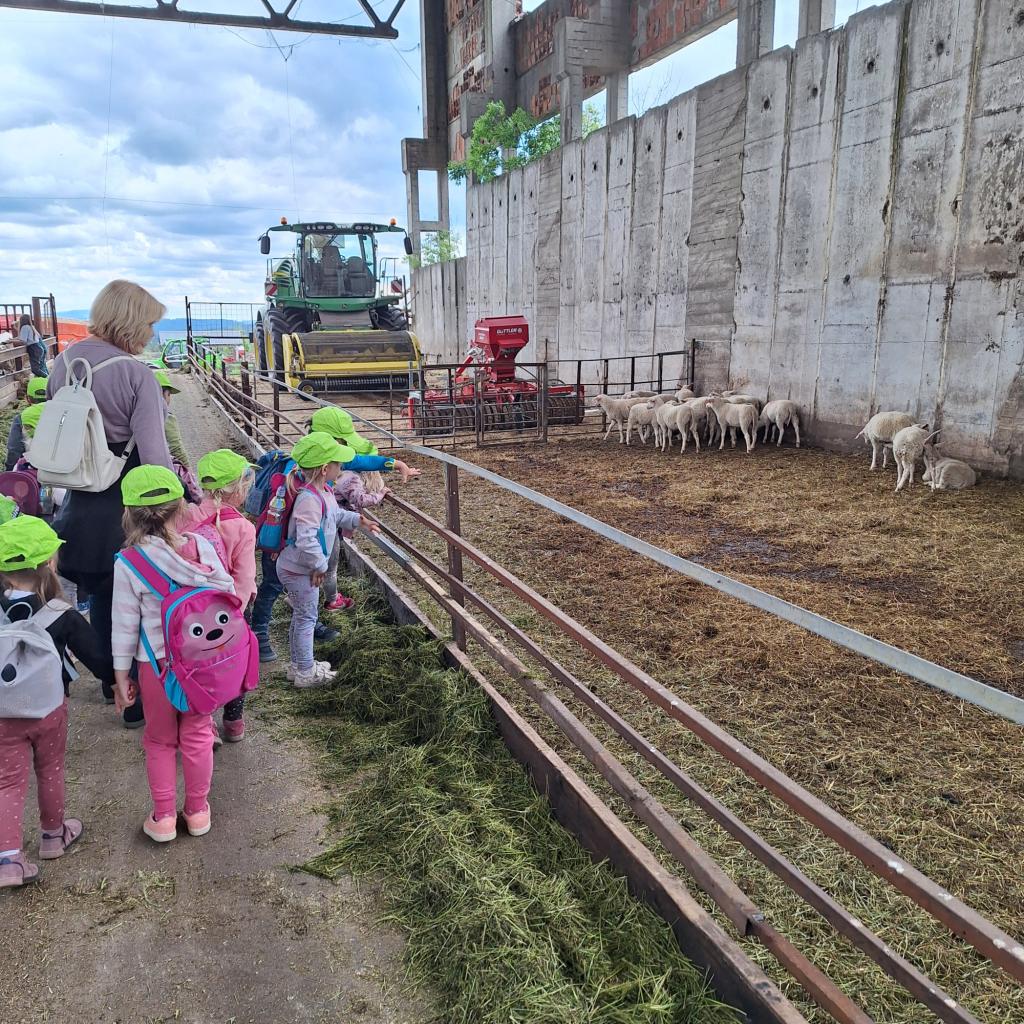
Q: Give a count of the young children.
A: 10